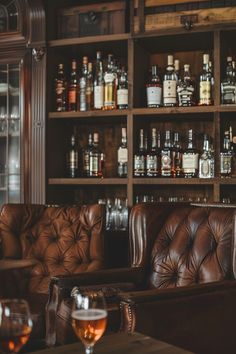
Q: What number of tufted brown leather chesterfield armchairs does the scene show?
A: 2